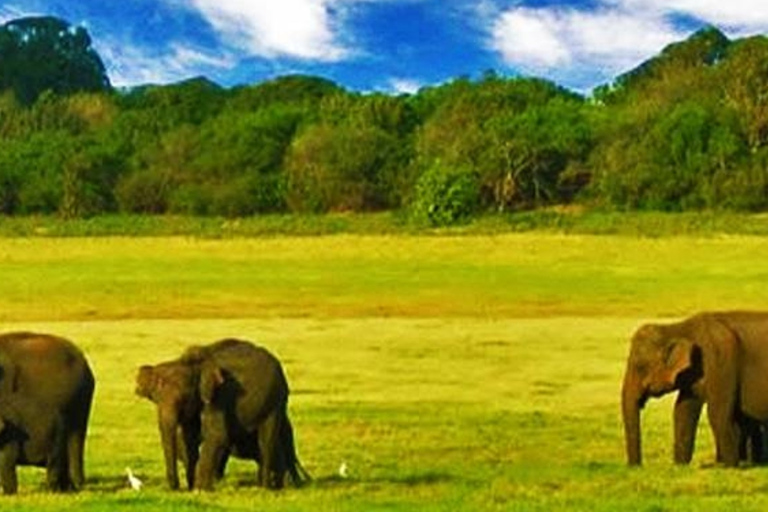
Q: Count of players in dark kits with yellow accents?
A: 0